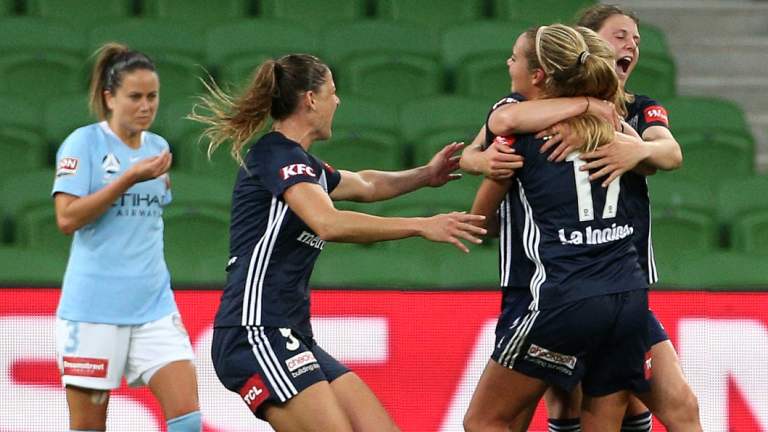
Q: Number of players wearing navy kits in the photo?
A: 4